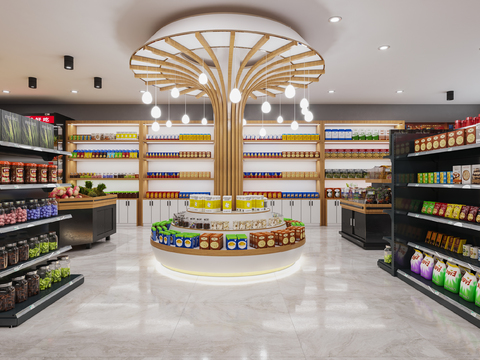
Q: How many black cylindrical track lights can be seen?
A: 4